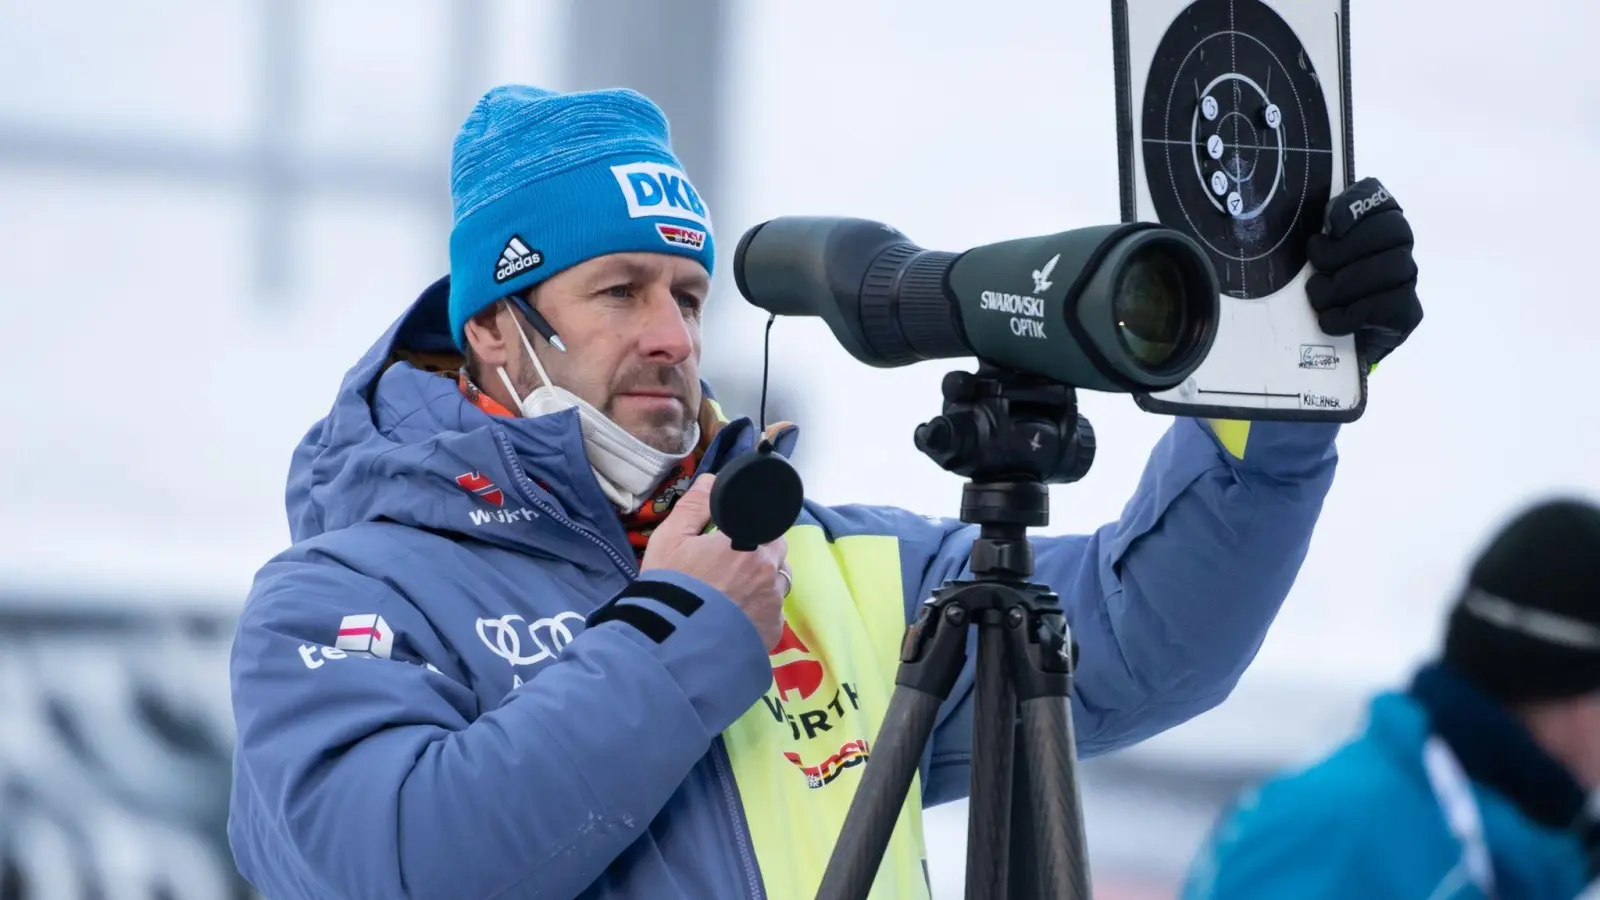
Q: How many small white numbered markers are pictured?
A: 5